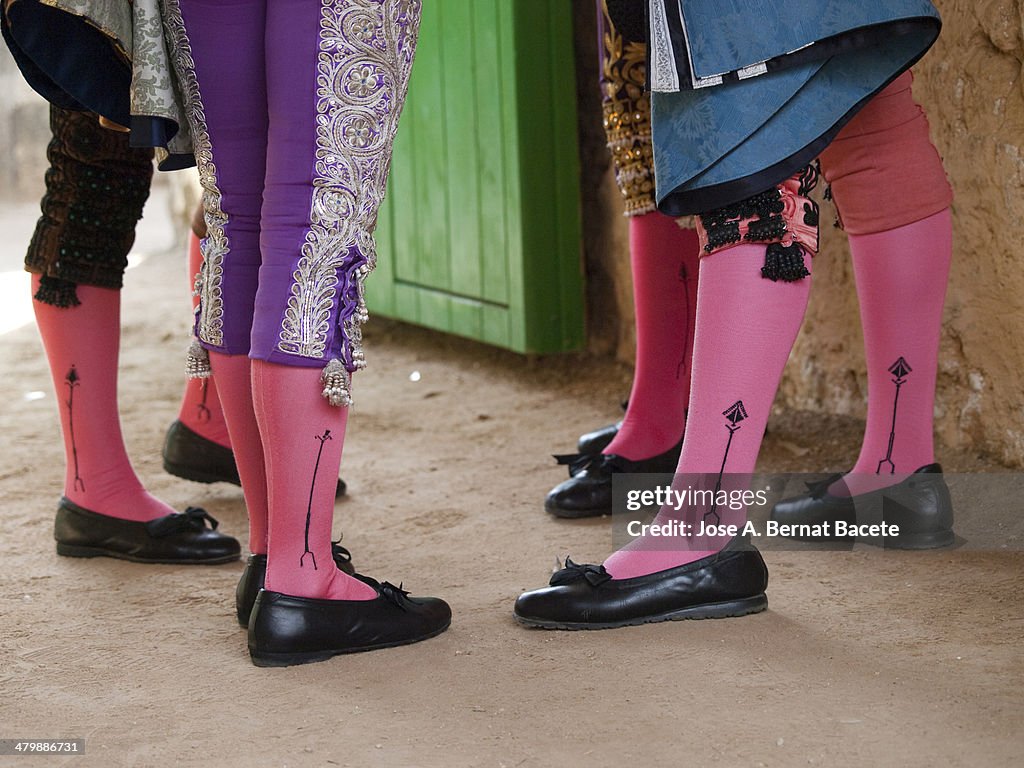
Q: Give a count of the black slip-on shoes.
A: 8